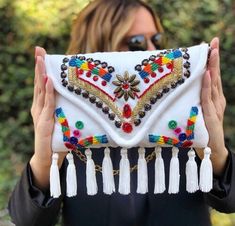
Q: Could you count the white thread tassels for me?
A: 10